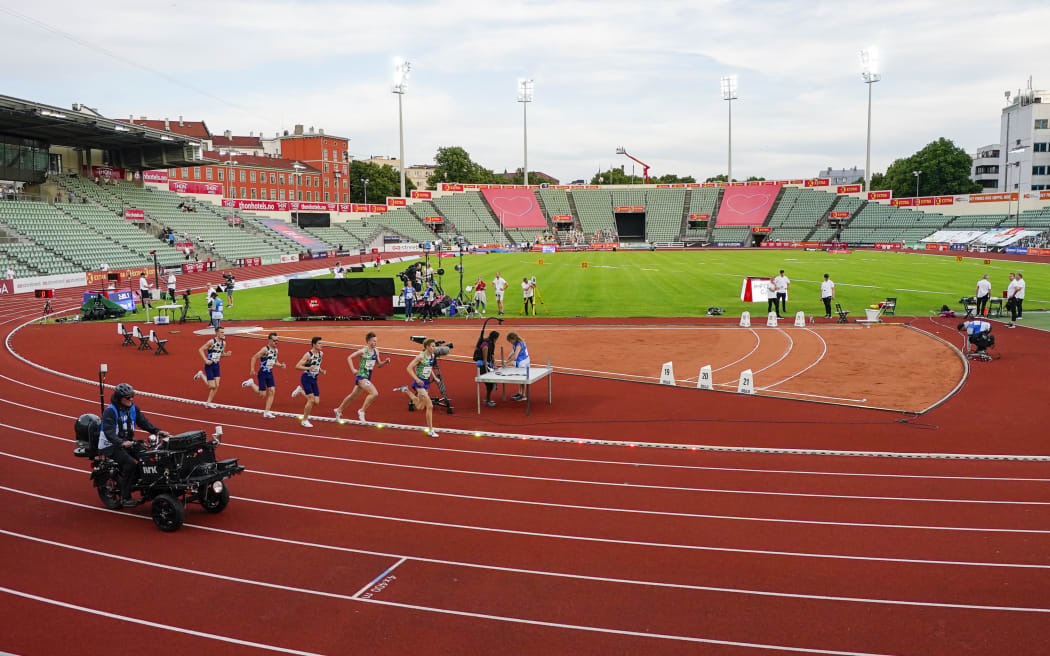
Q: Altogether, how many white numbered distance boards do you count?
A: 6